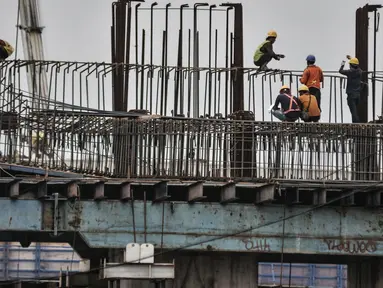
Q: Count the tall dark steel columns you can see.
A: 3